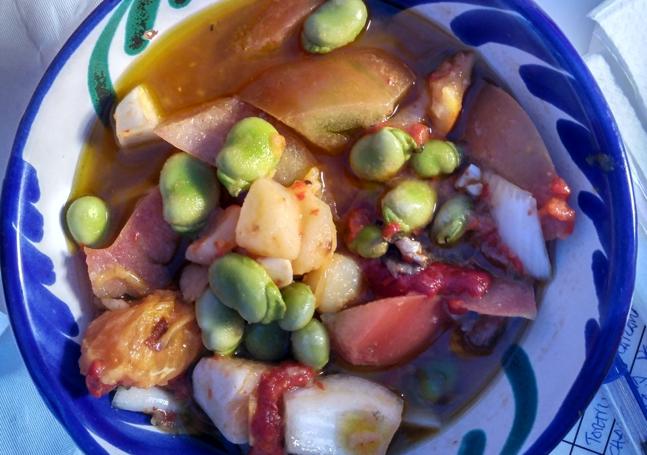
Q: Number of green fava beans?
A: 14